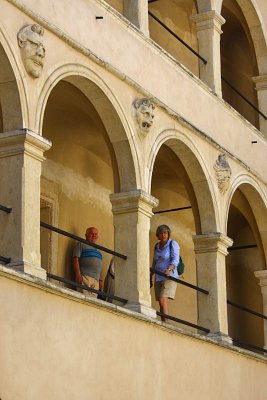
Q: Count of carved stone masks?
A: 3